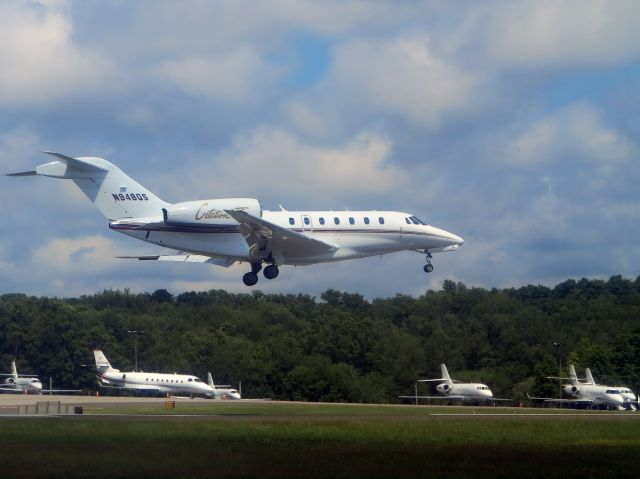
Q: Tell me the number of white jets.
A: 7